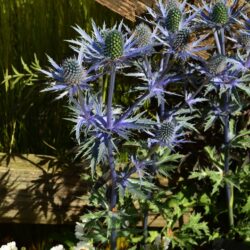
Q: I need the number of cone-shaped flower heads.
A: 9